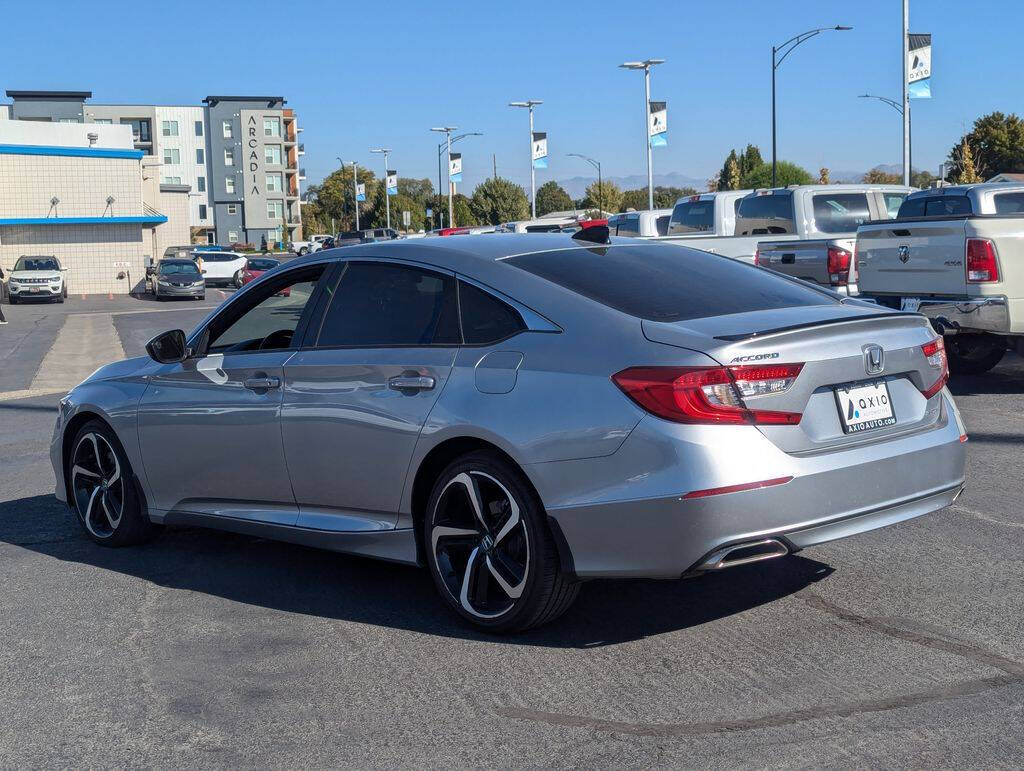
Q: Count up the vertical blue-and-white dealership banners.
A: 6